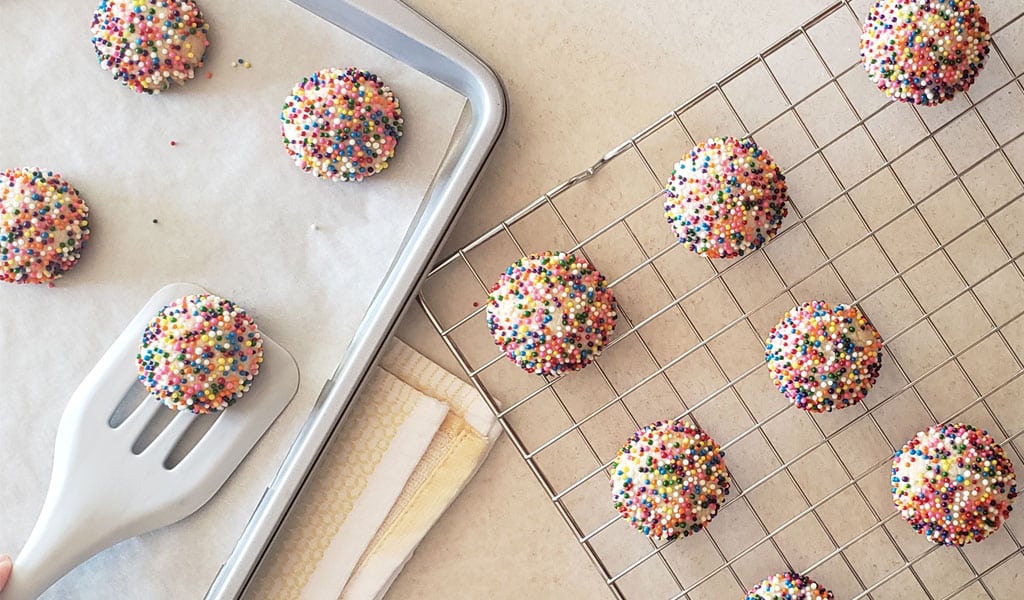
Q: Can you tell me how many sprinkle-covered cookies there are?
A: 11